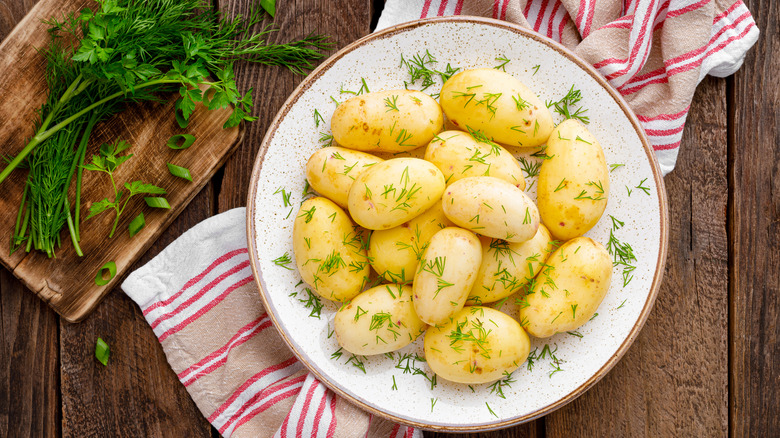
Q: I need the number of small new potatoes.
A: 14